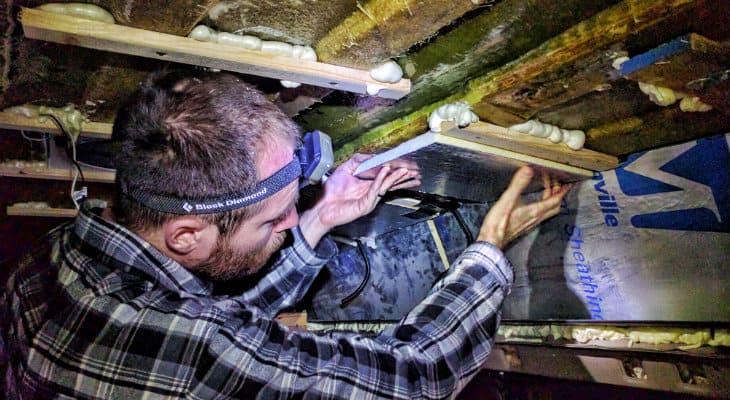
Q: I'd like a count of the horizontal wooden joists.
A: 5